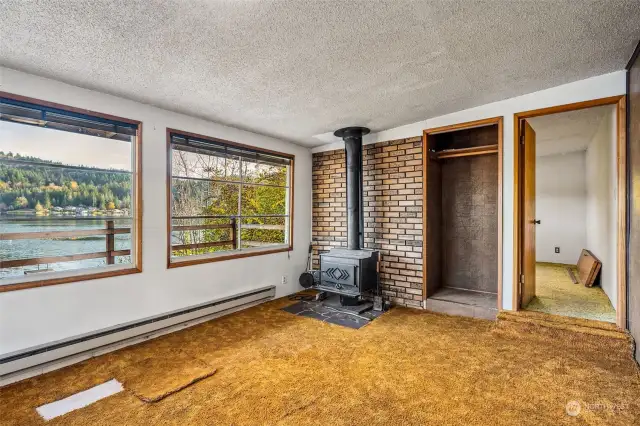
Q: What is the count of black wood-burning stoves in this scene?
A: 1